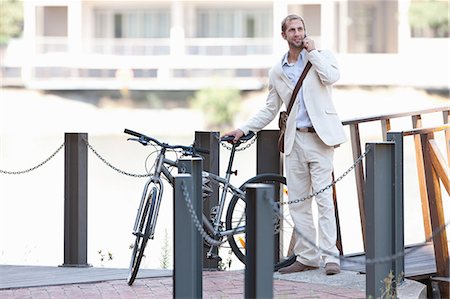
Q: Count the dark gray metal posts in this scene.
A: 8